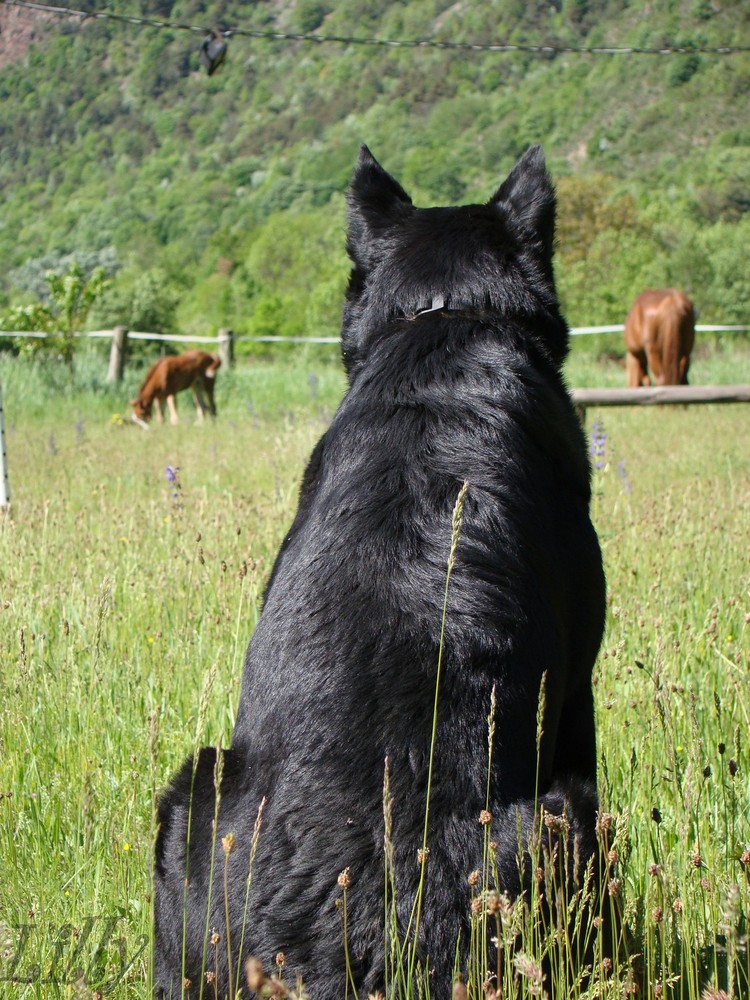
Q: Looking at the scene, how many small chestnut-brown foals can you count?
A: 1